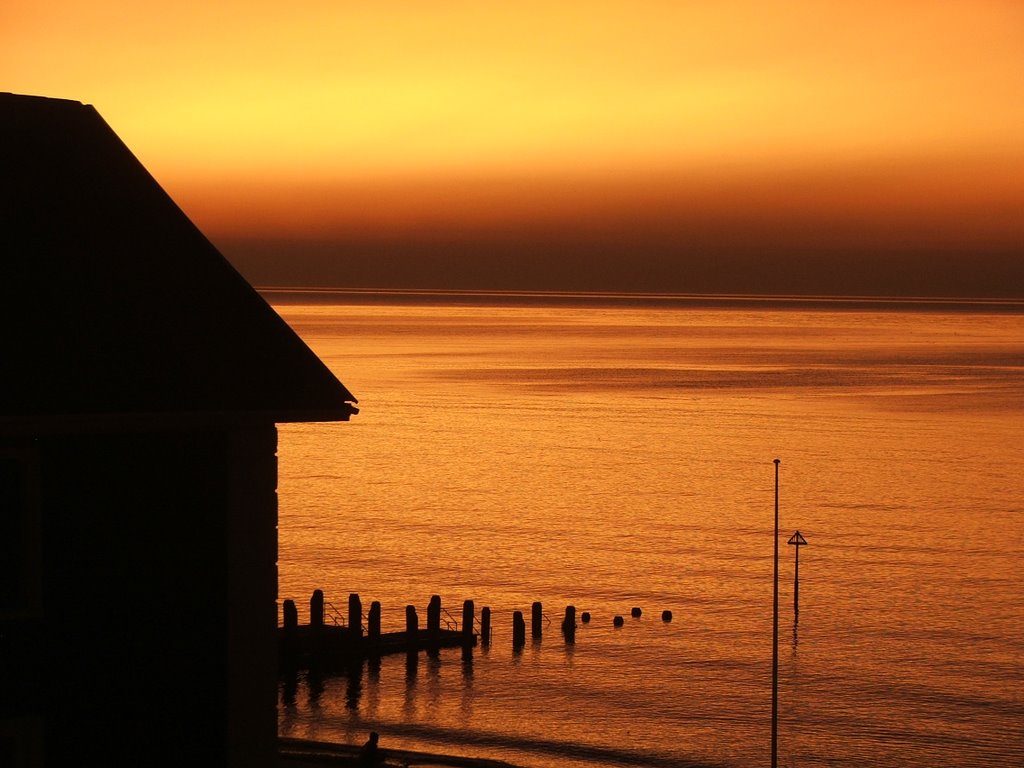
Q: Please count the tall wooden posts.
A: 11